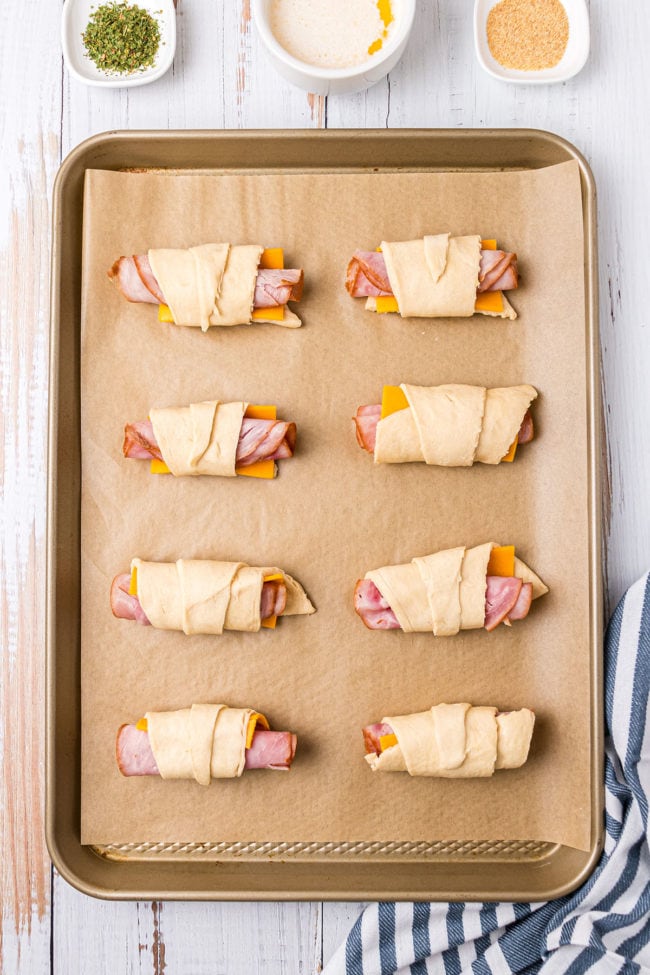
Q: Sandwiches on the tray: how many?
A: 8